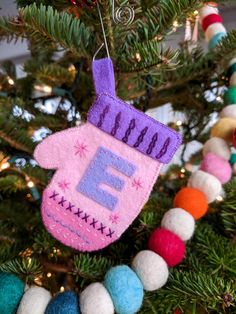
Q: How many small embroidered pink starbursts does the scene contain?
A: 4